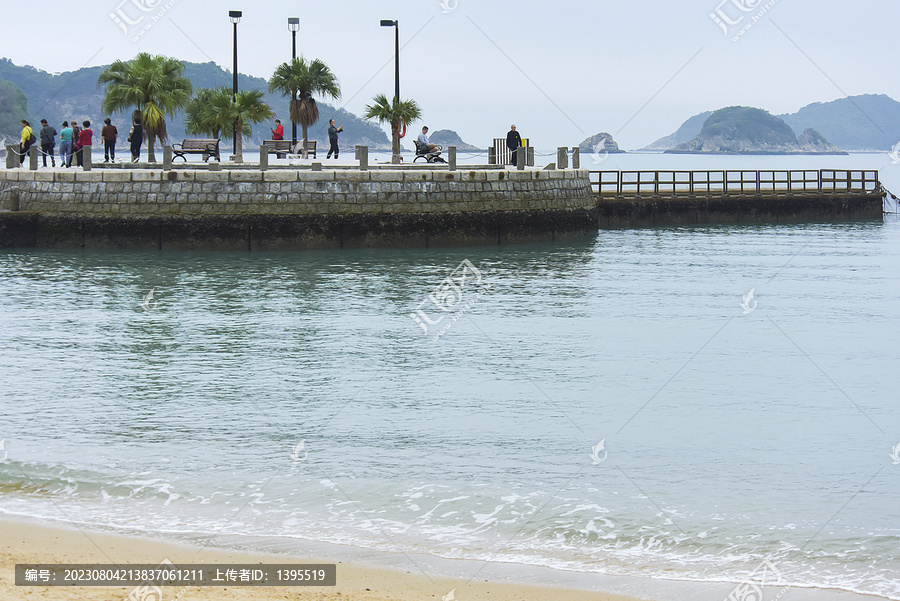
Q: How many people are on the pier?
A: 11